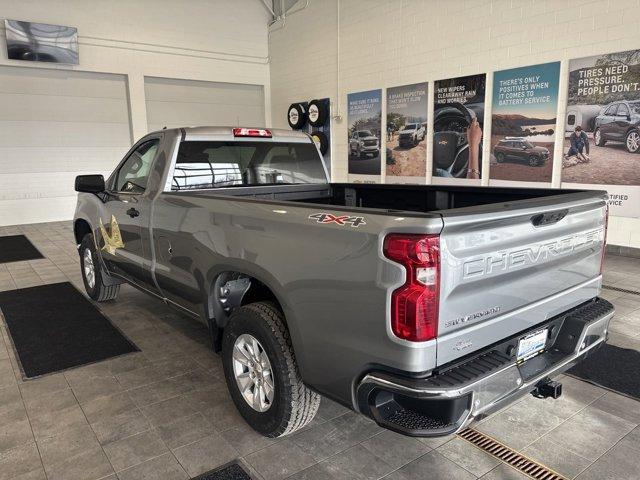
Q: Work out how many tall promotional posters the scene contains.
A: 5